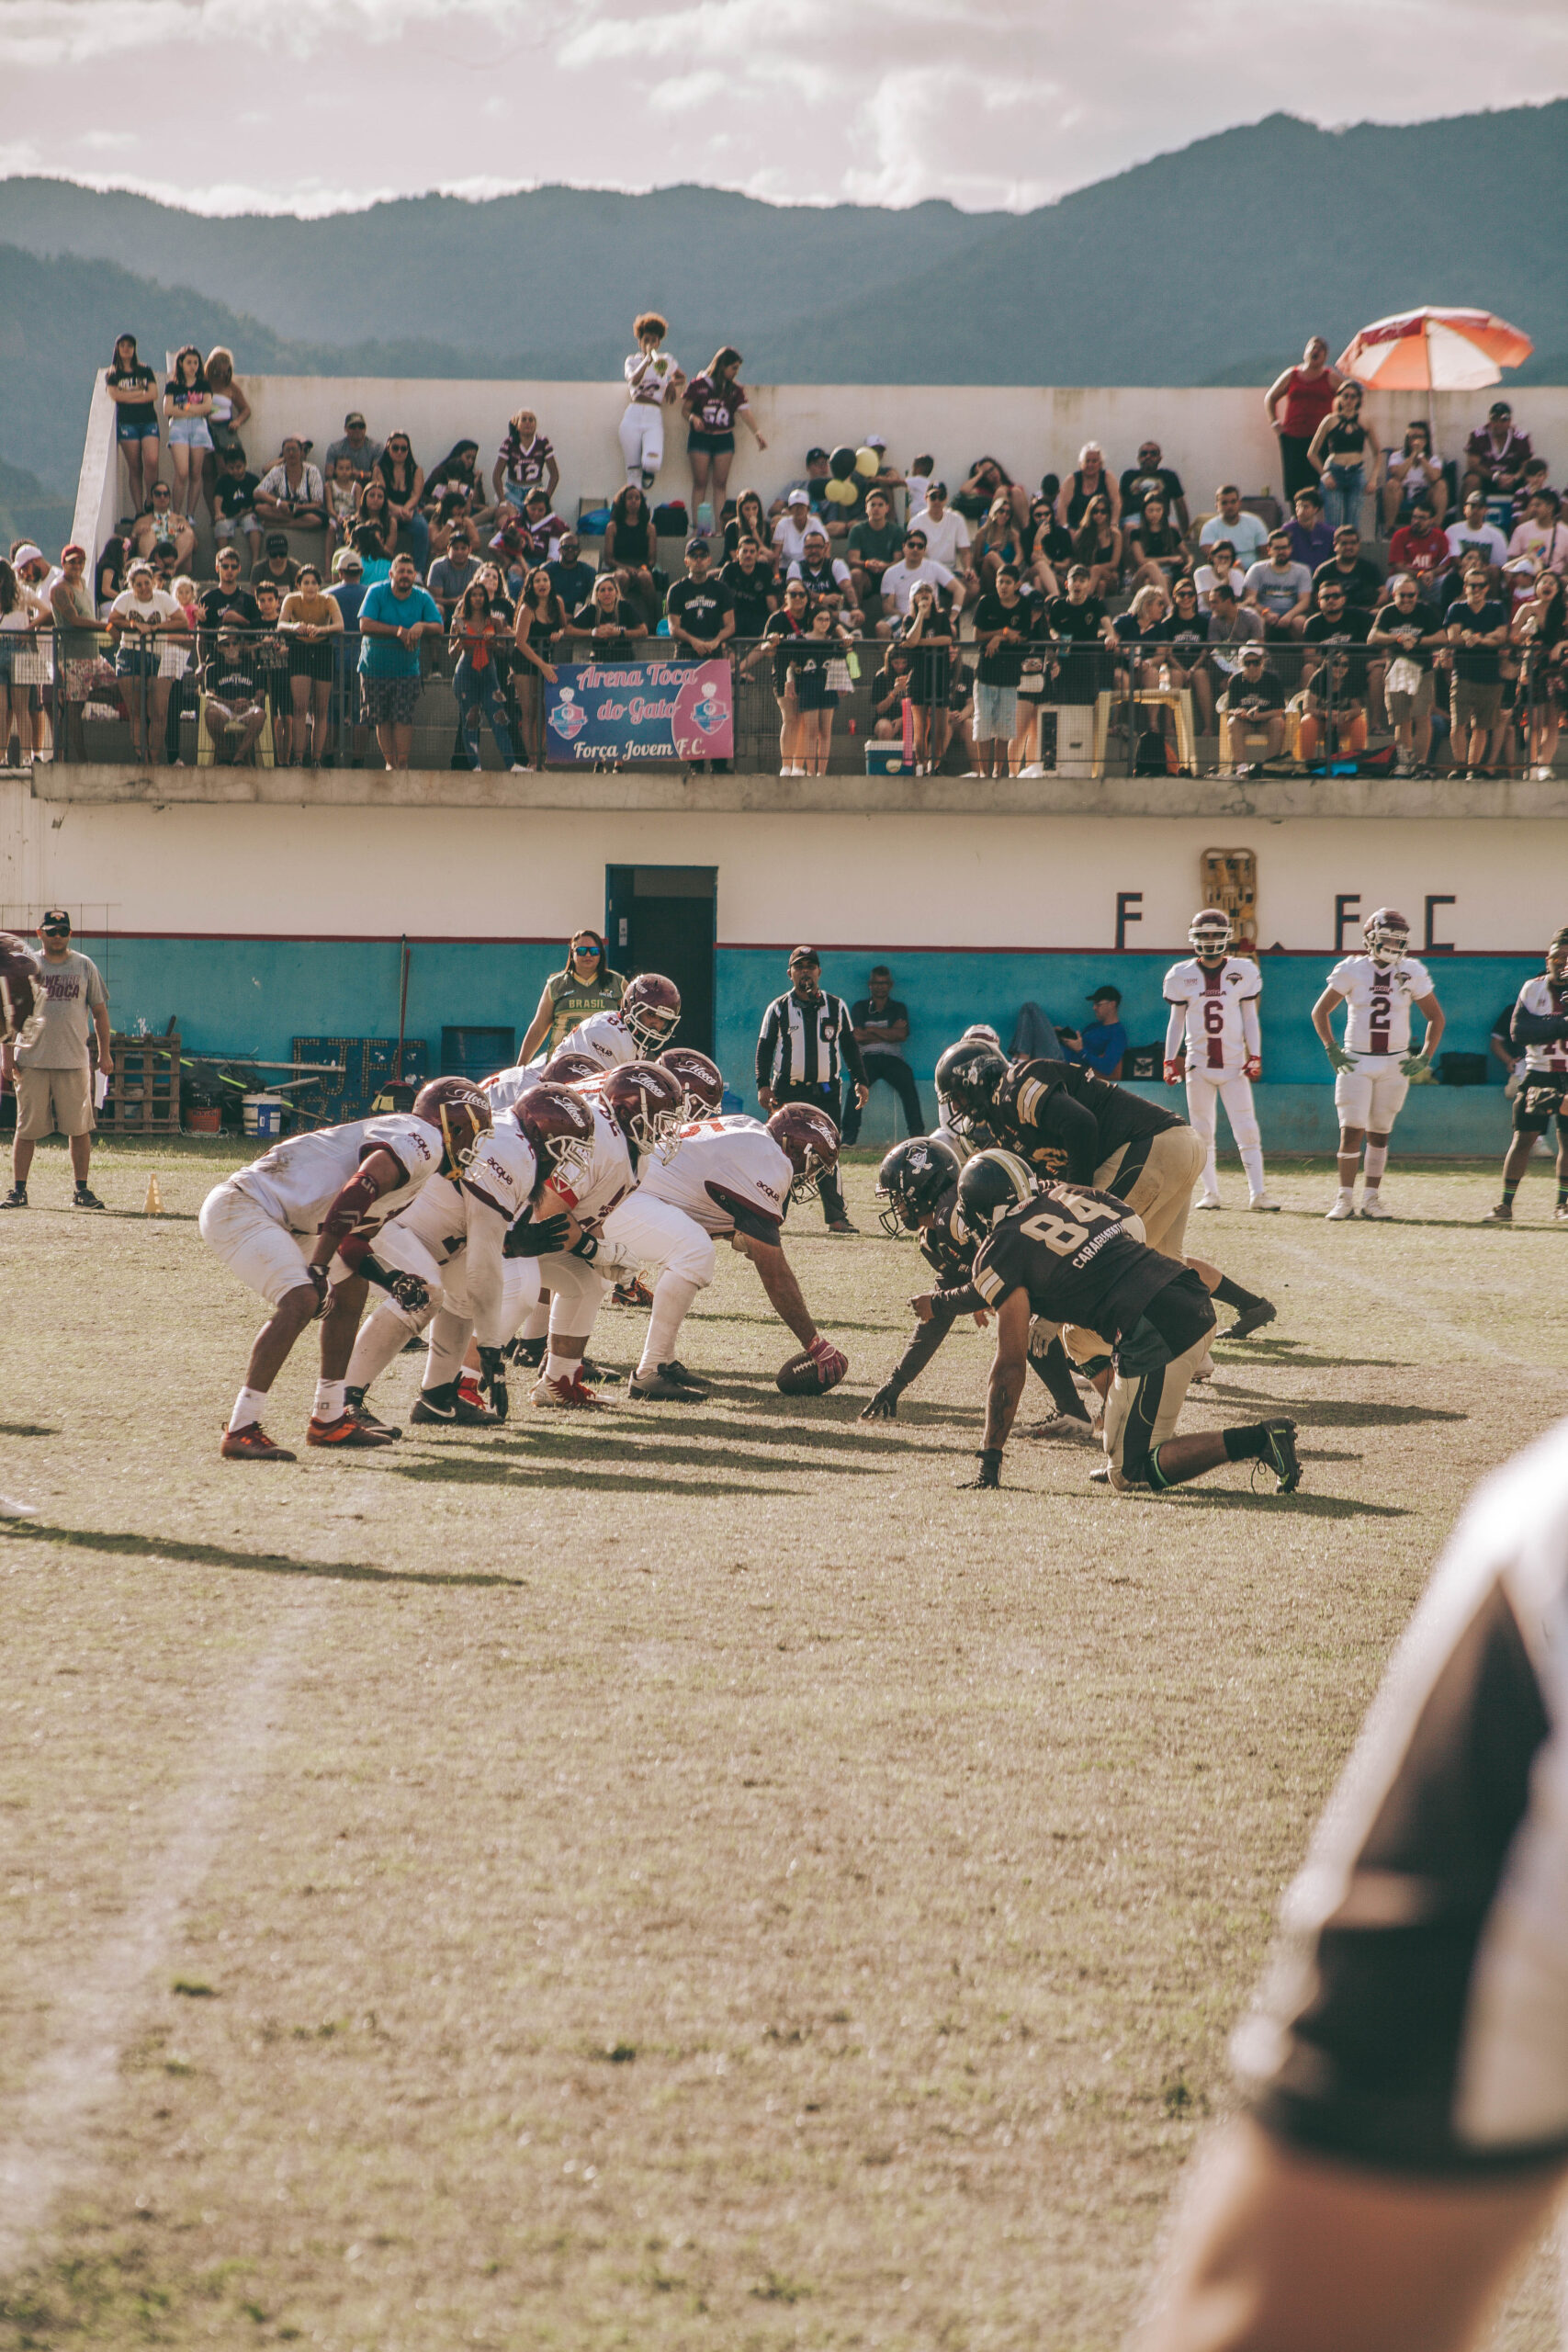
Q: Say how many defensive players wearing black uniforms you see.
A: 3